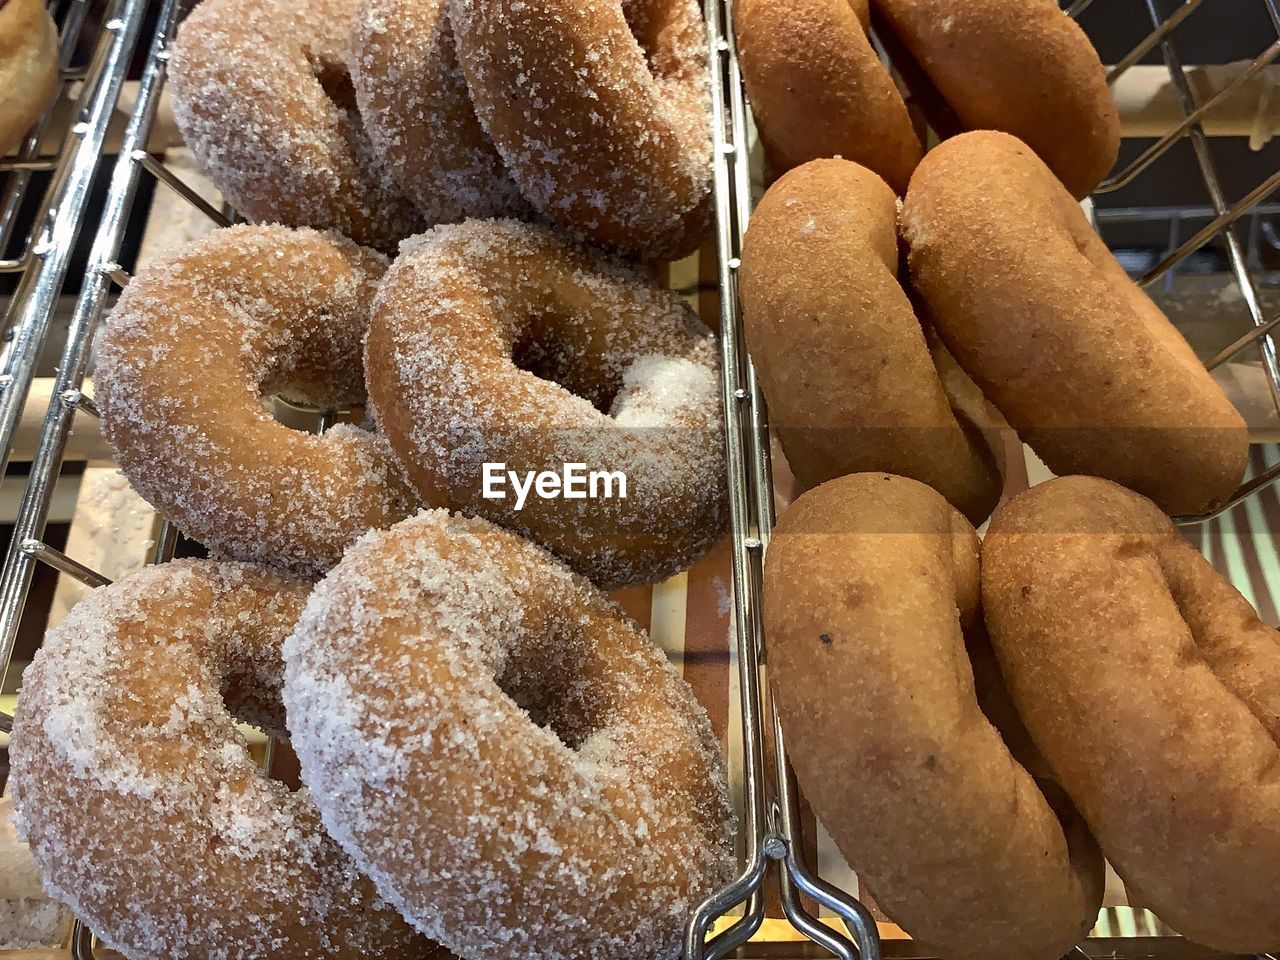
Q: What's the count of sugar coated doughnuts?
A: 7